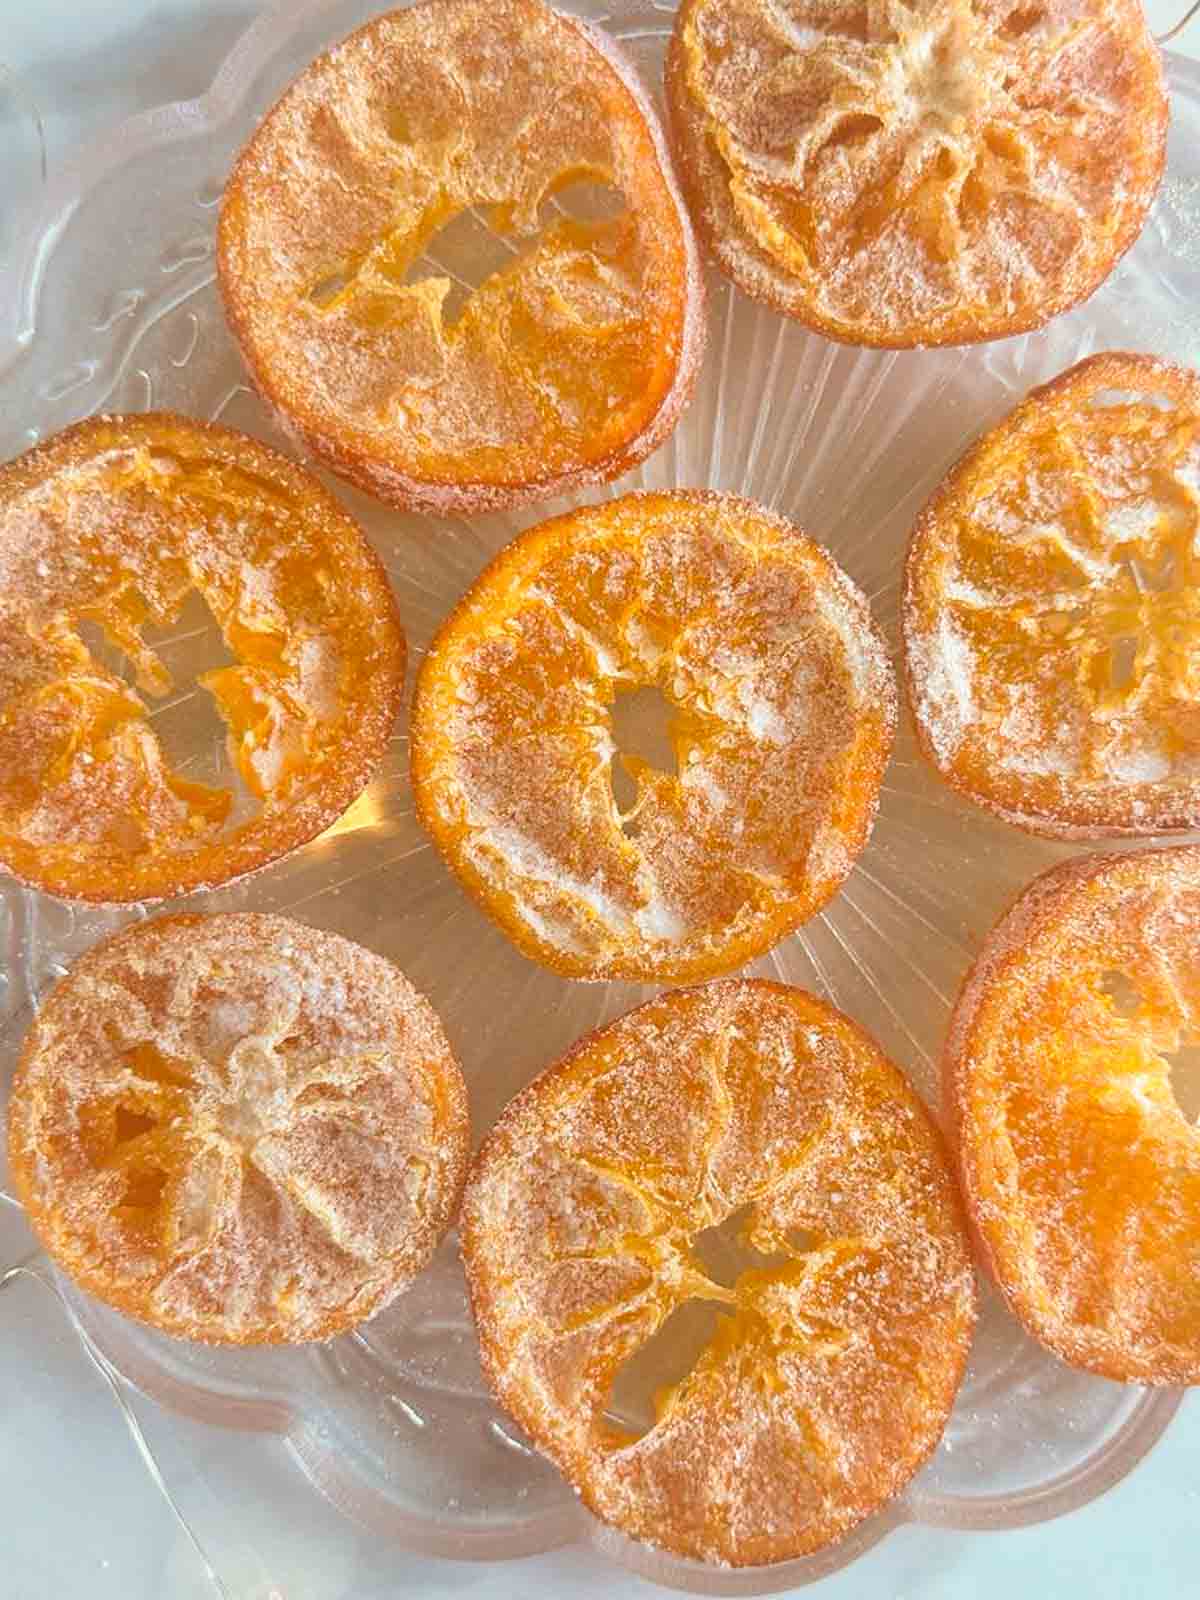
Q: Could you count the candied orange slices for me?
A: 8